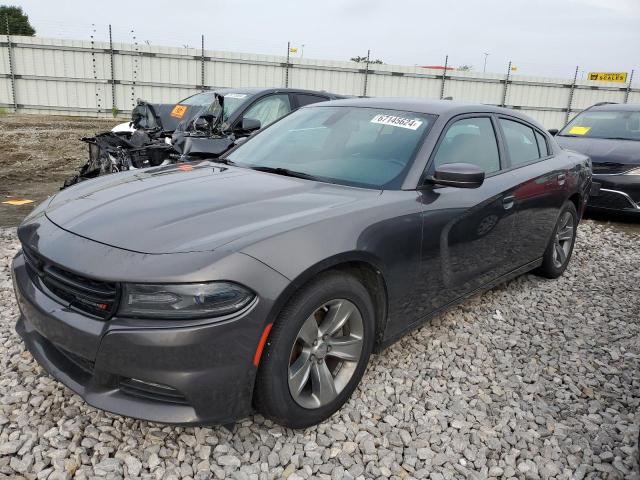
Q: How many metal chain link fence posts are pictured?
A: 9